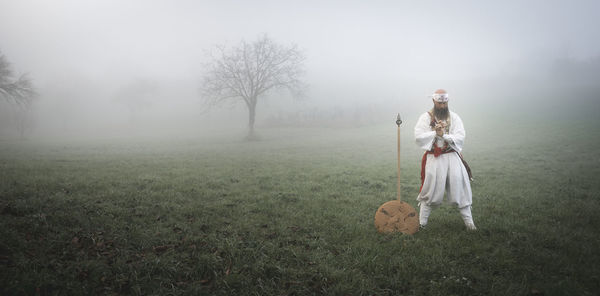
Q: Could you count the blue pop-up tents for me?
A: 0